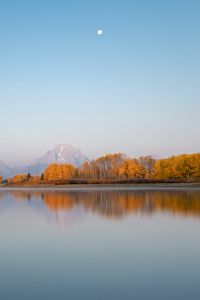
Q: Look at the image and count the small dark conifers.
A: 2